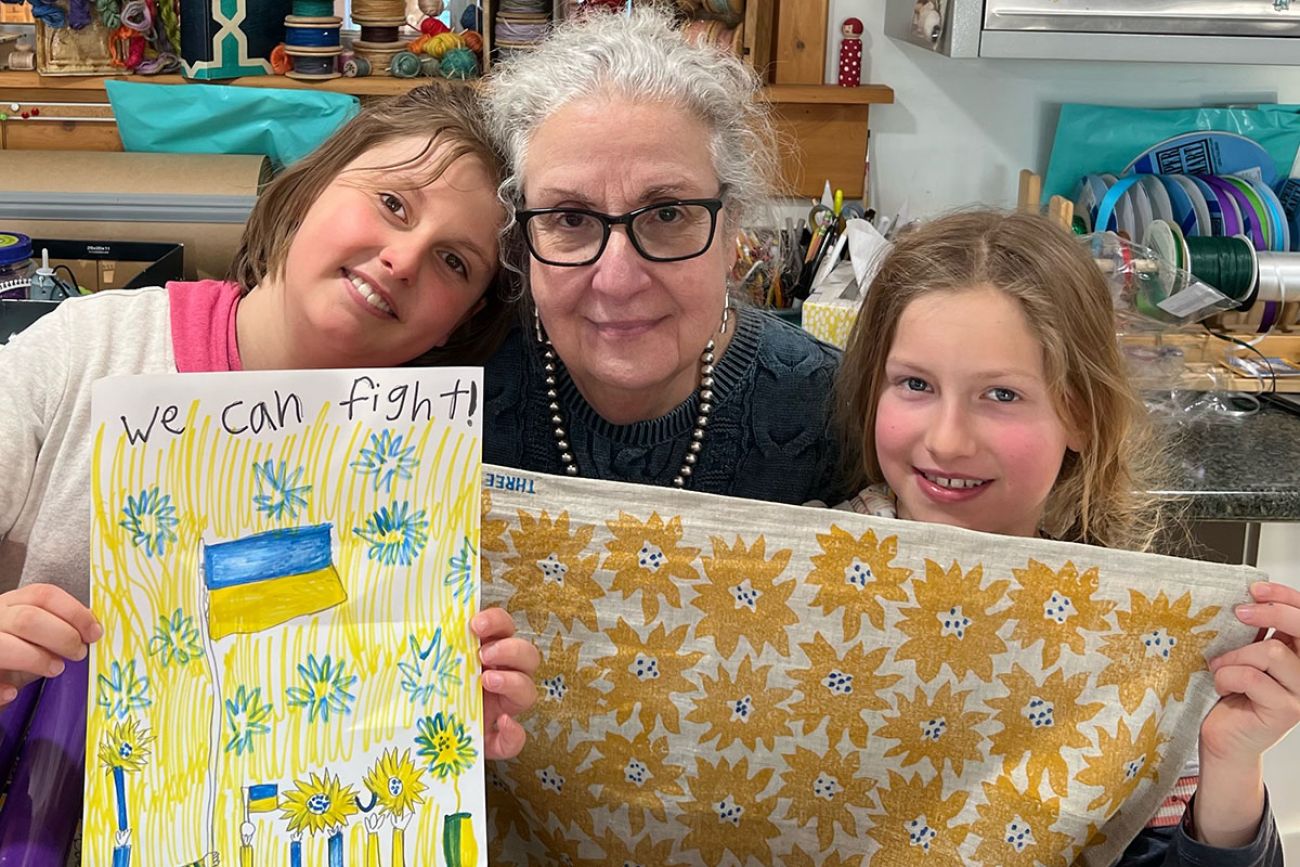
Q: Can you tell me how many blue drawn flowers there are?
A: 11